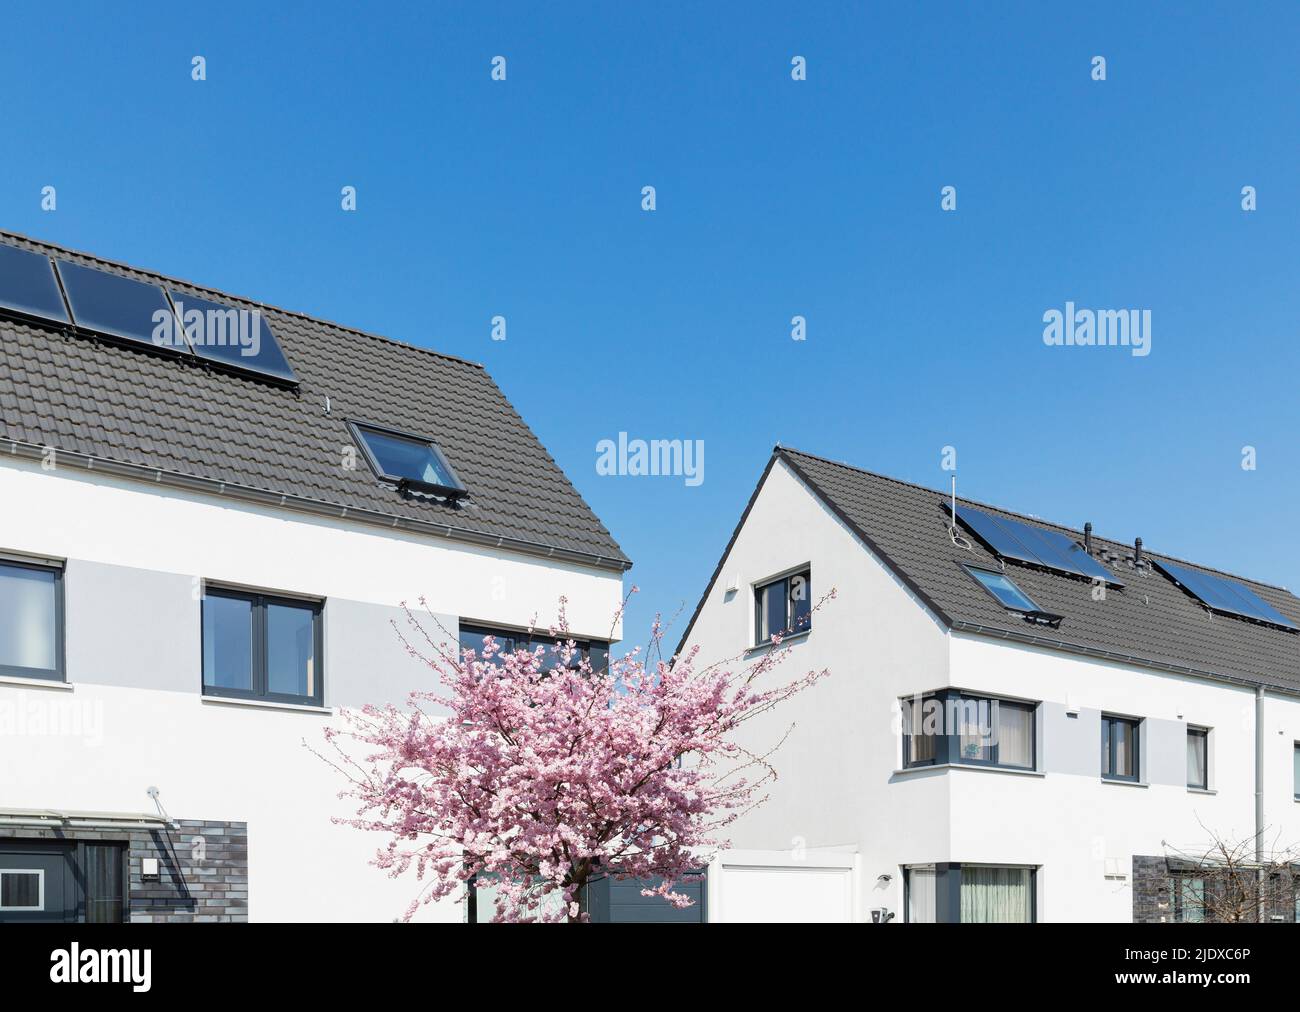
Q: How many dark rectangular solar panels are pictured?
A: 9